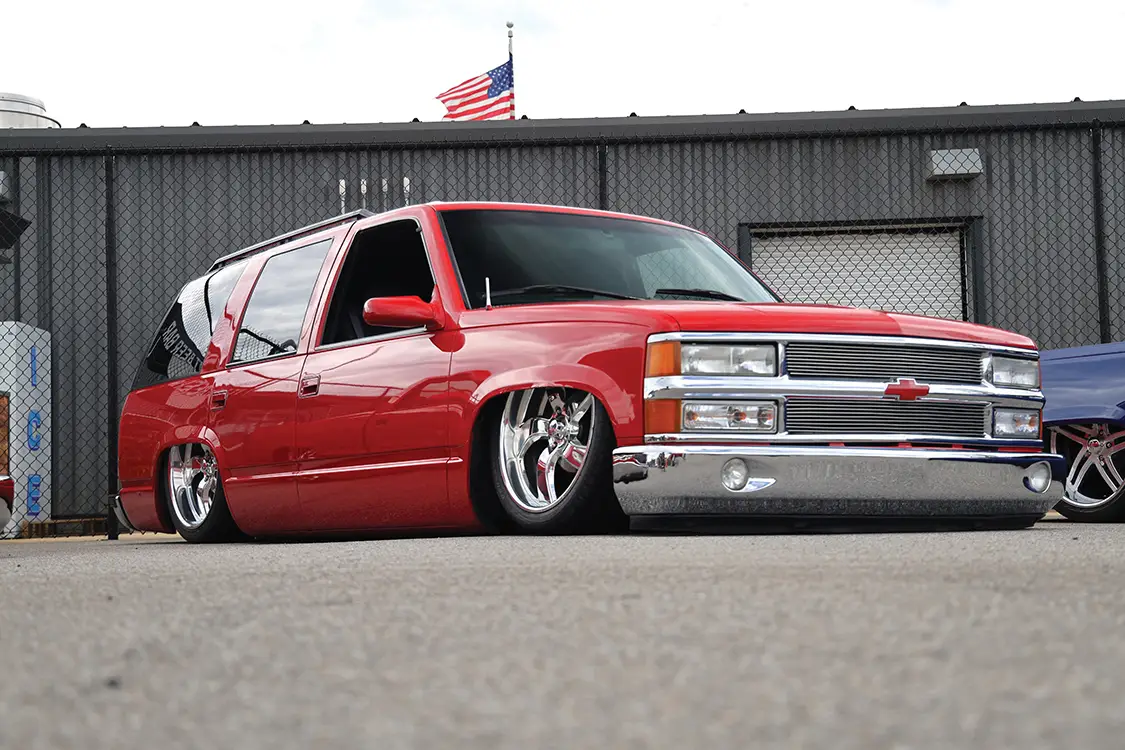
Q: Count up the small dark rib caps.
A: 10